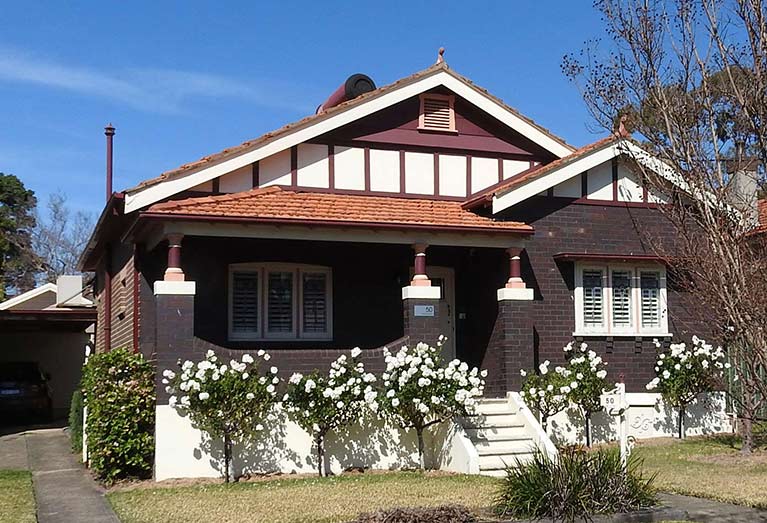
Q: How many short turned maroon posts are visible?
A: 3